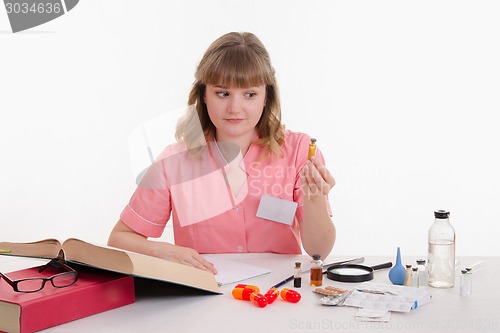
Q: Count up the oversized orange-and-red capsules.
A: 5